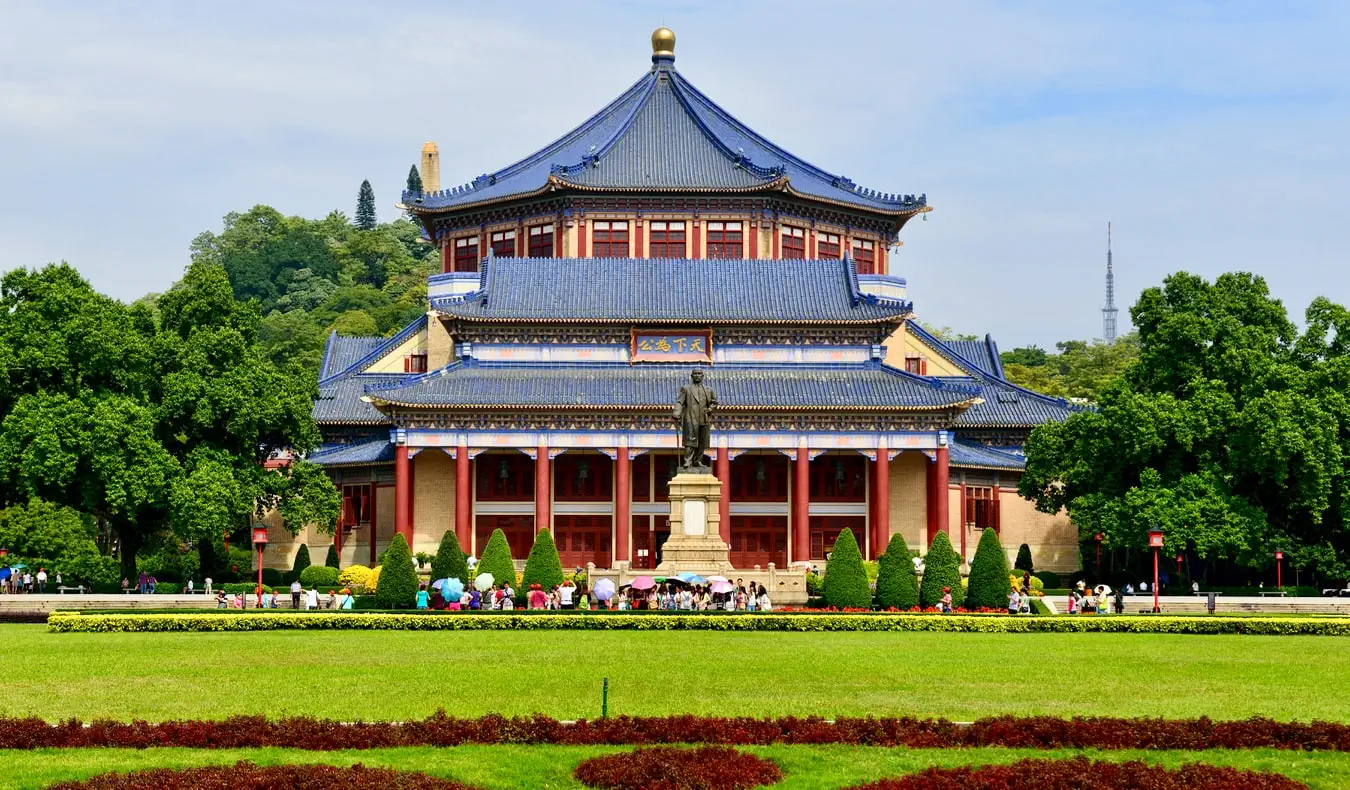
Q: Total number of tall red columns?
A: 8